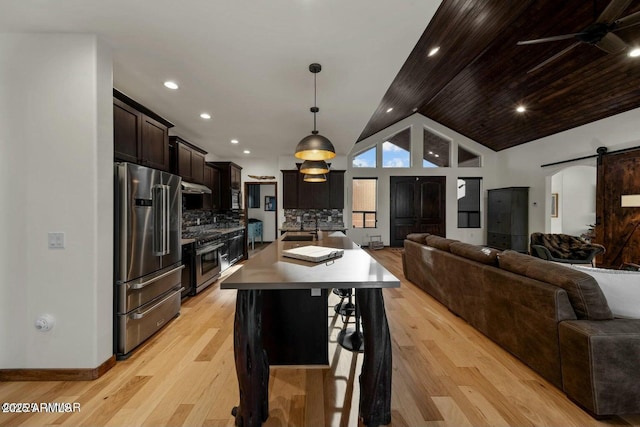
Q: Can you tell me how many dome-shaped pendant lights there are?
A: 3